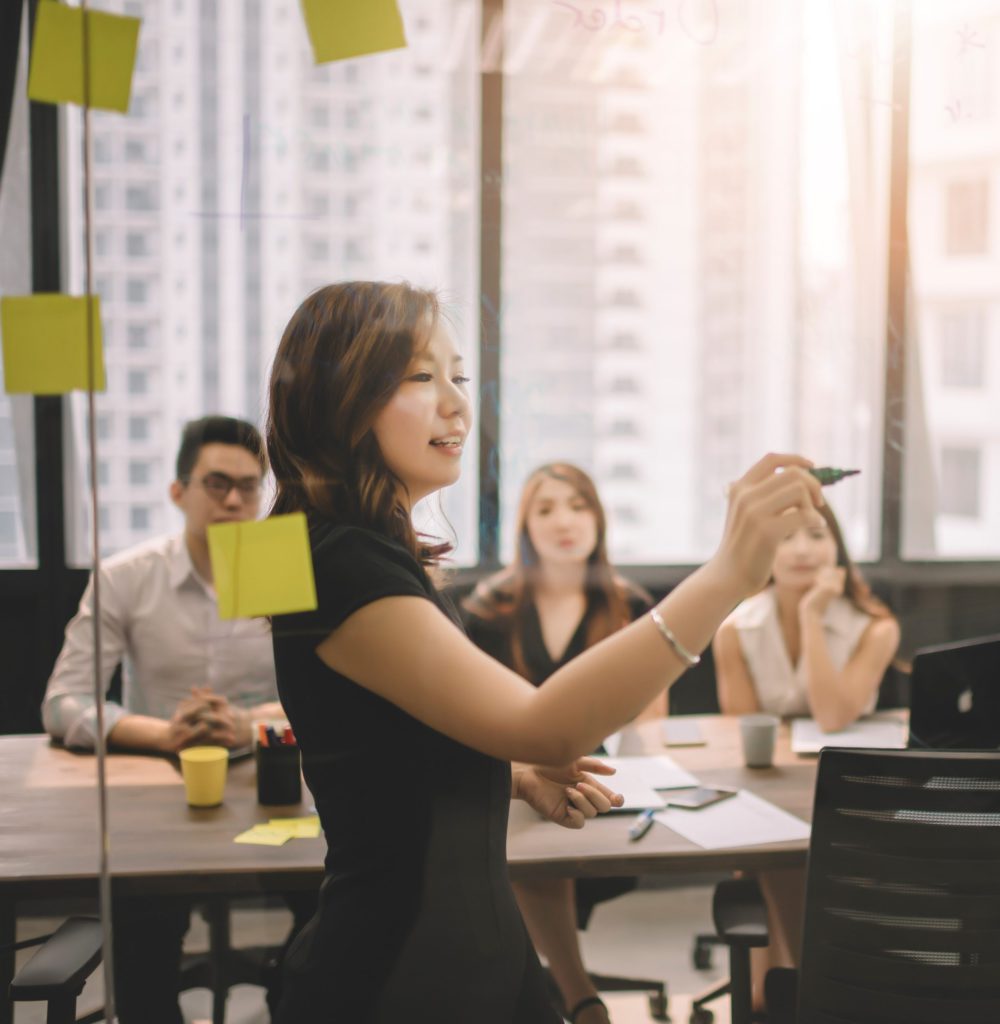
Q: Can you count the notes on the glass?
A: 4